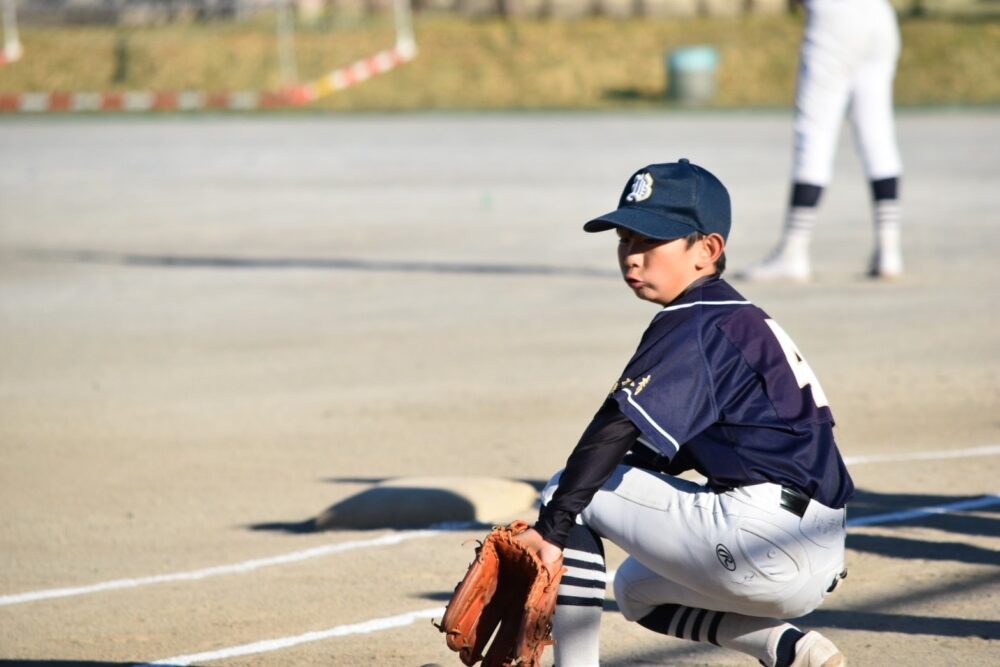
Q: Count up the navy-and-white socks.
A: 4